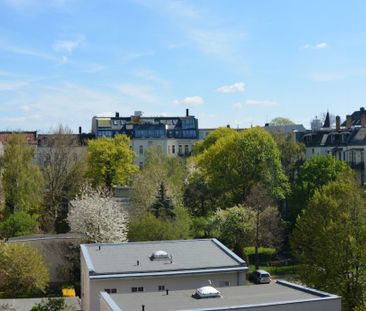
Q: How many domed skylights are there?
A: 2